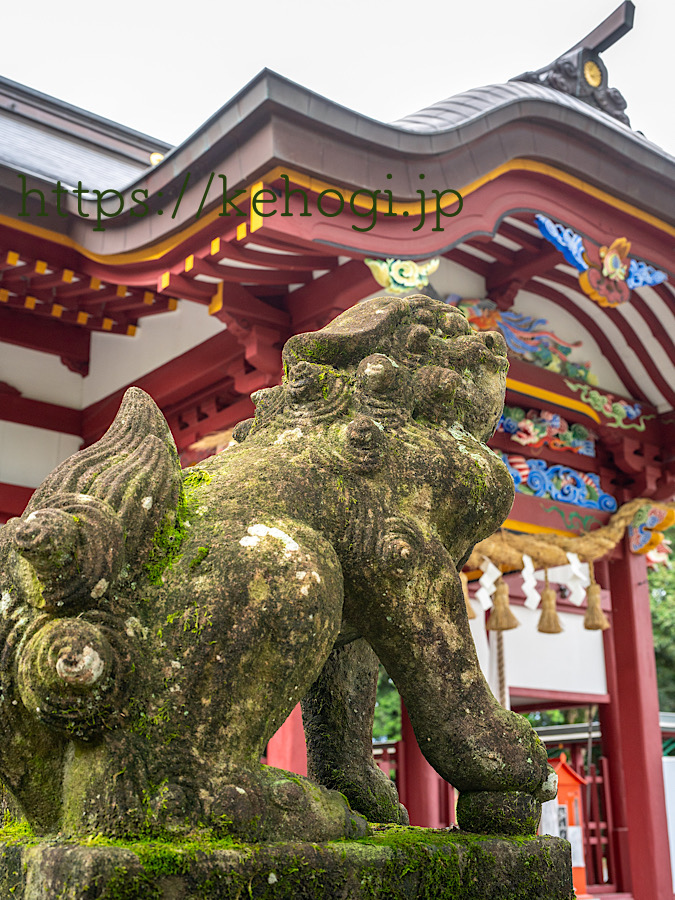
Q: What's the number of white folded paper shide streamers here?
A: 3